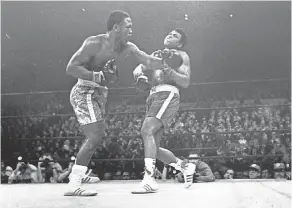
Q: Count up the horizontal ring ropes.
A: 4